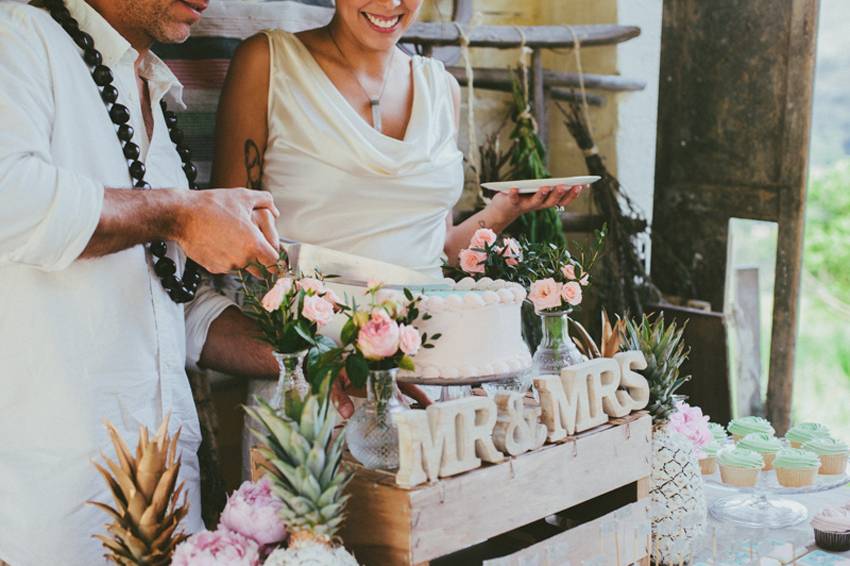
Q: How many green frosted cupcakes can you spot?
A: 8